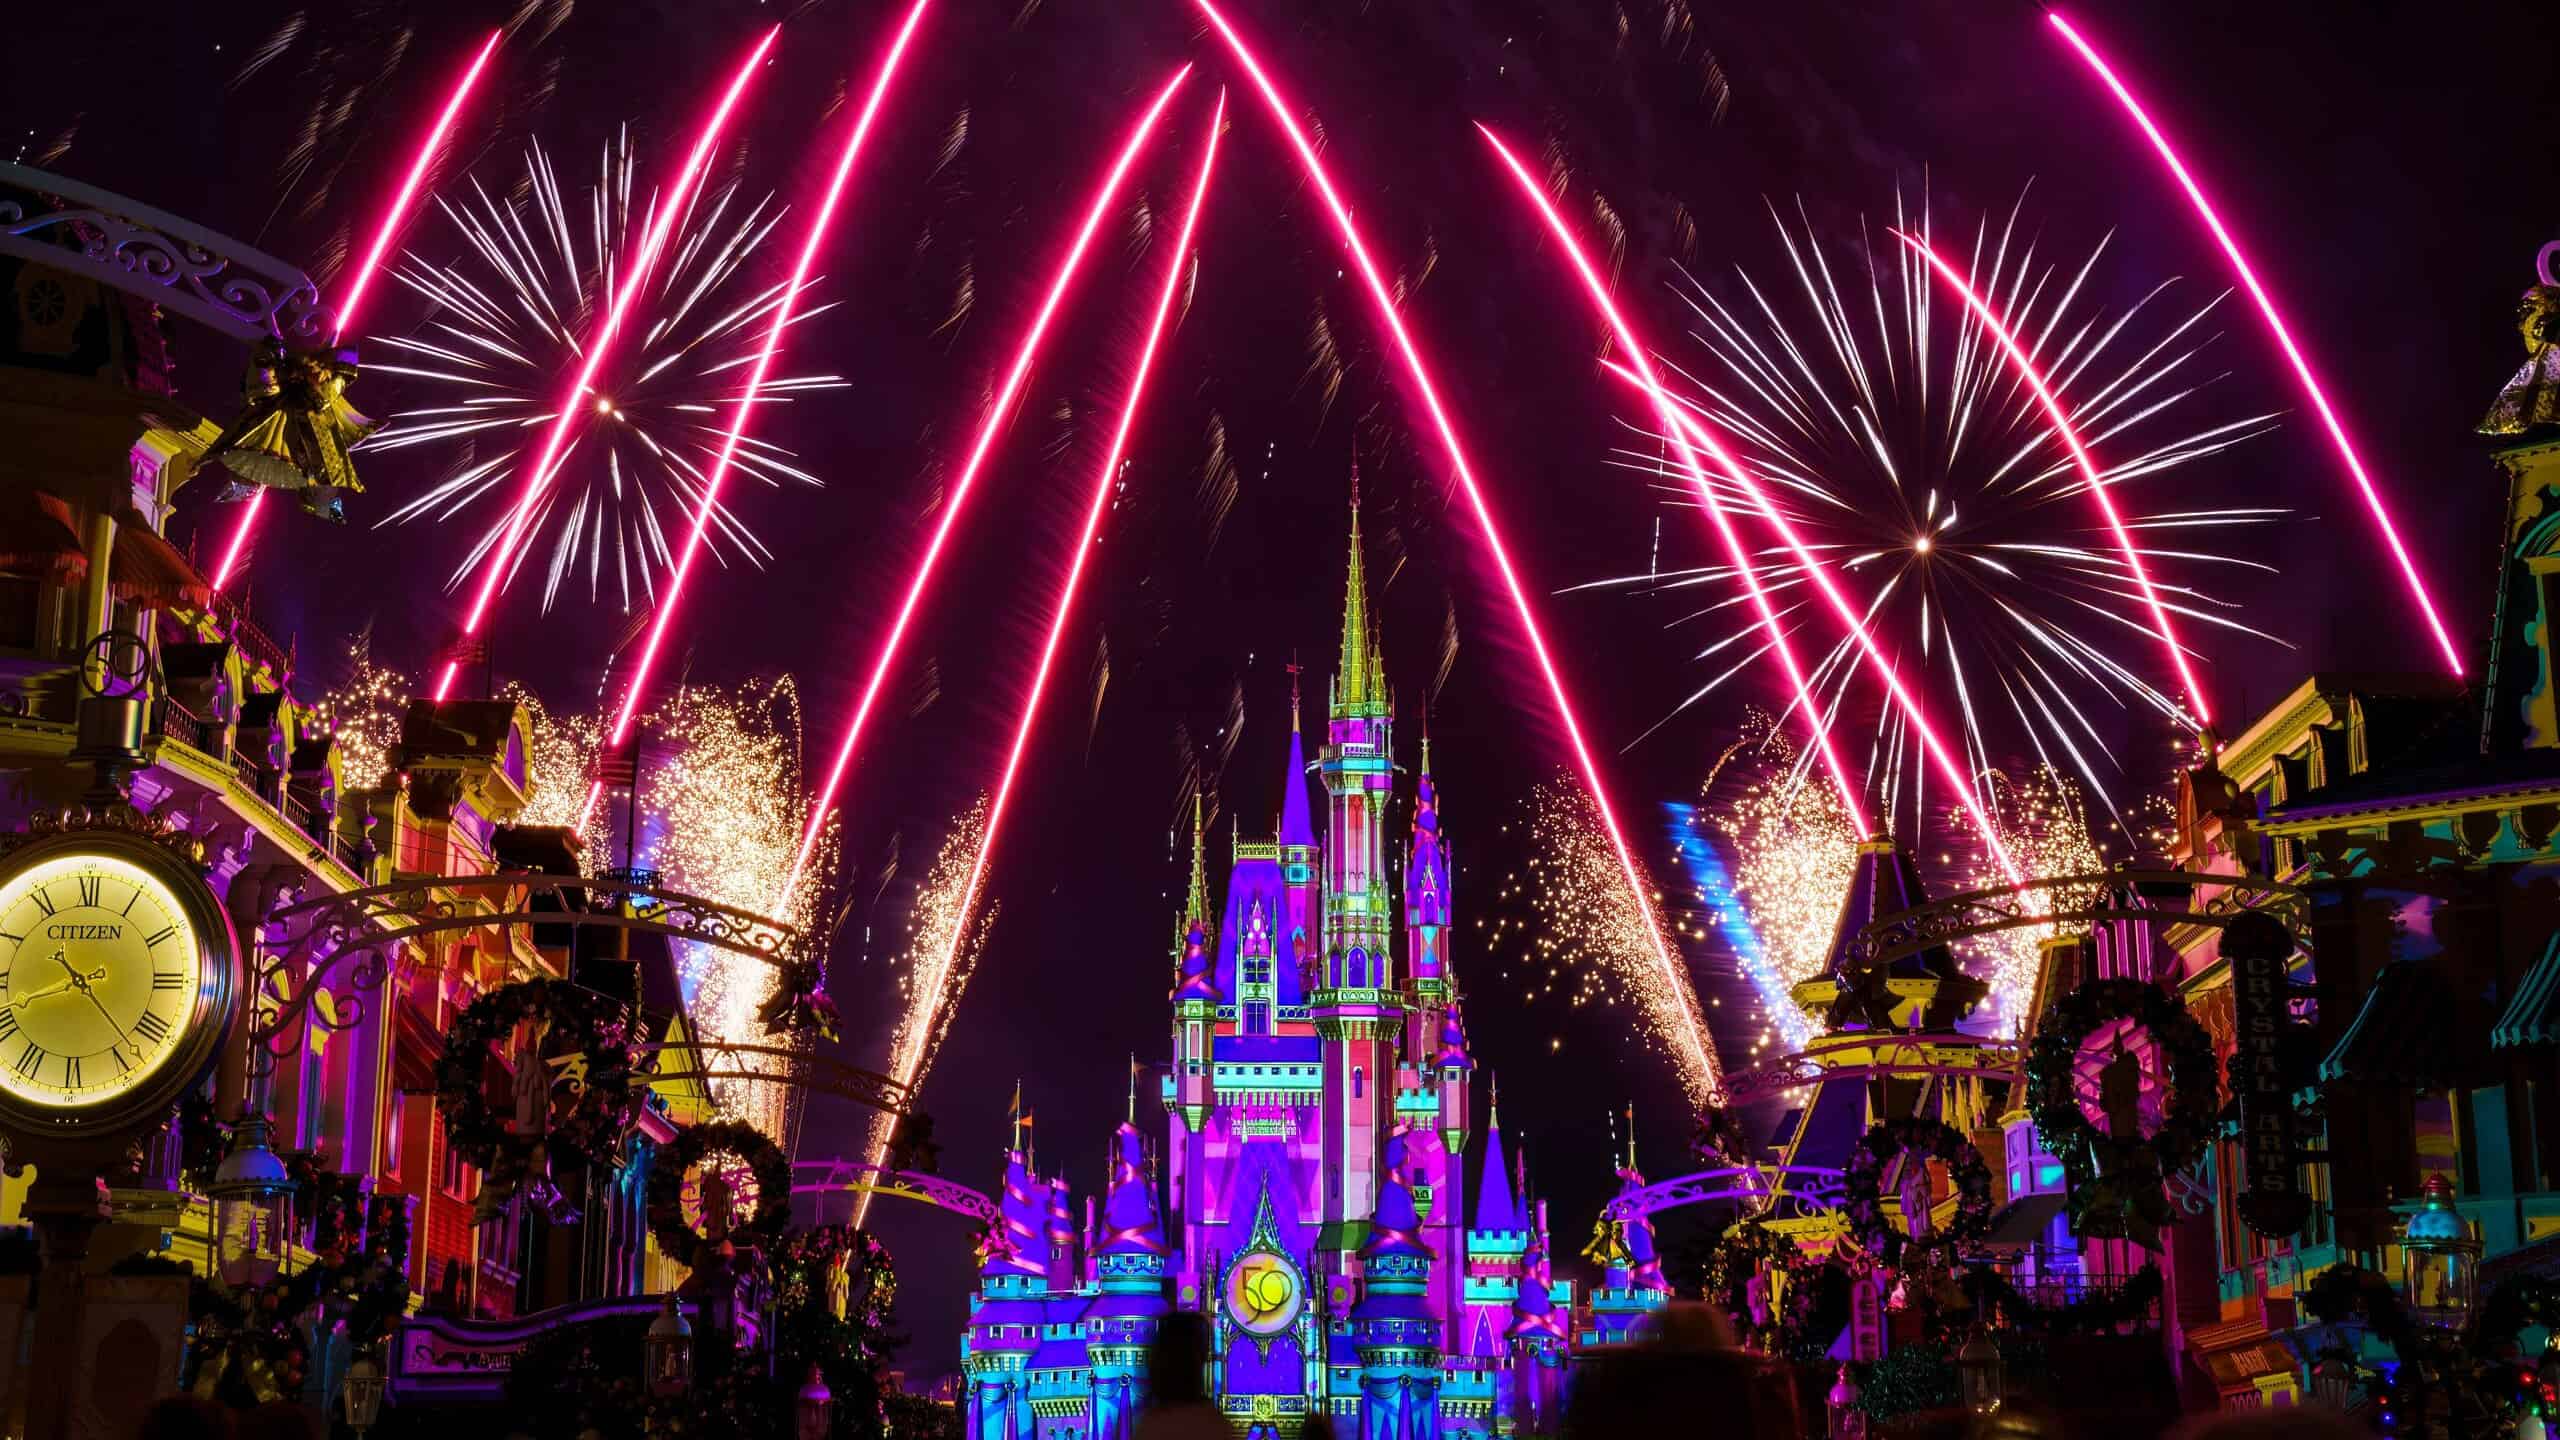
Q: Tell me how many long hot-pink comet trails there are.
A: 10